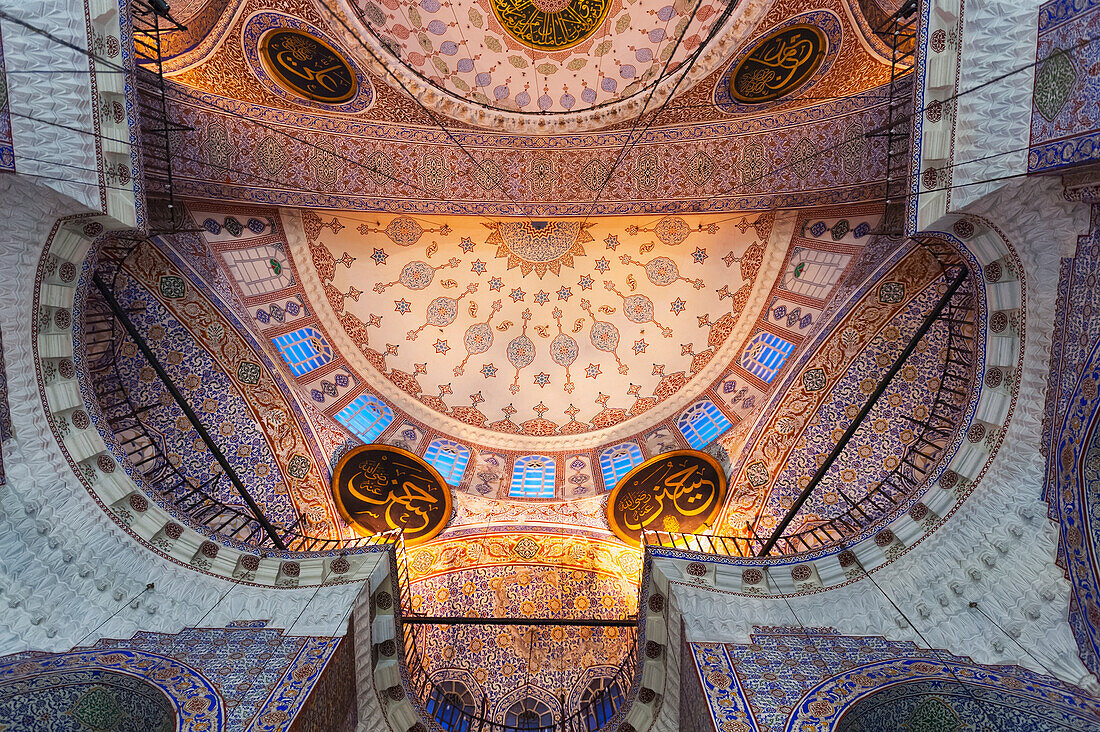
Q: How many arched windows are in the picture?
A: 12